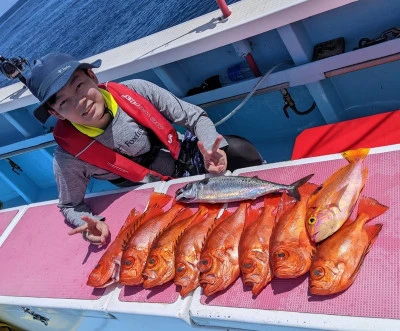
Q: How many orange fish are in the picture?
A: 8